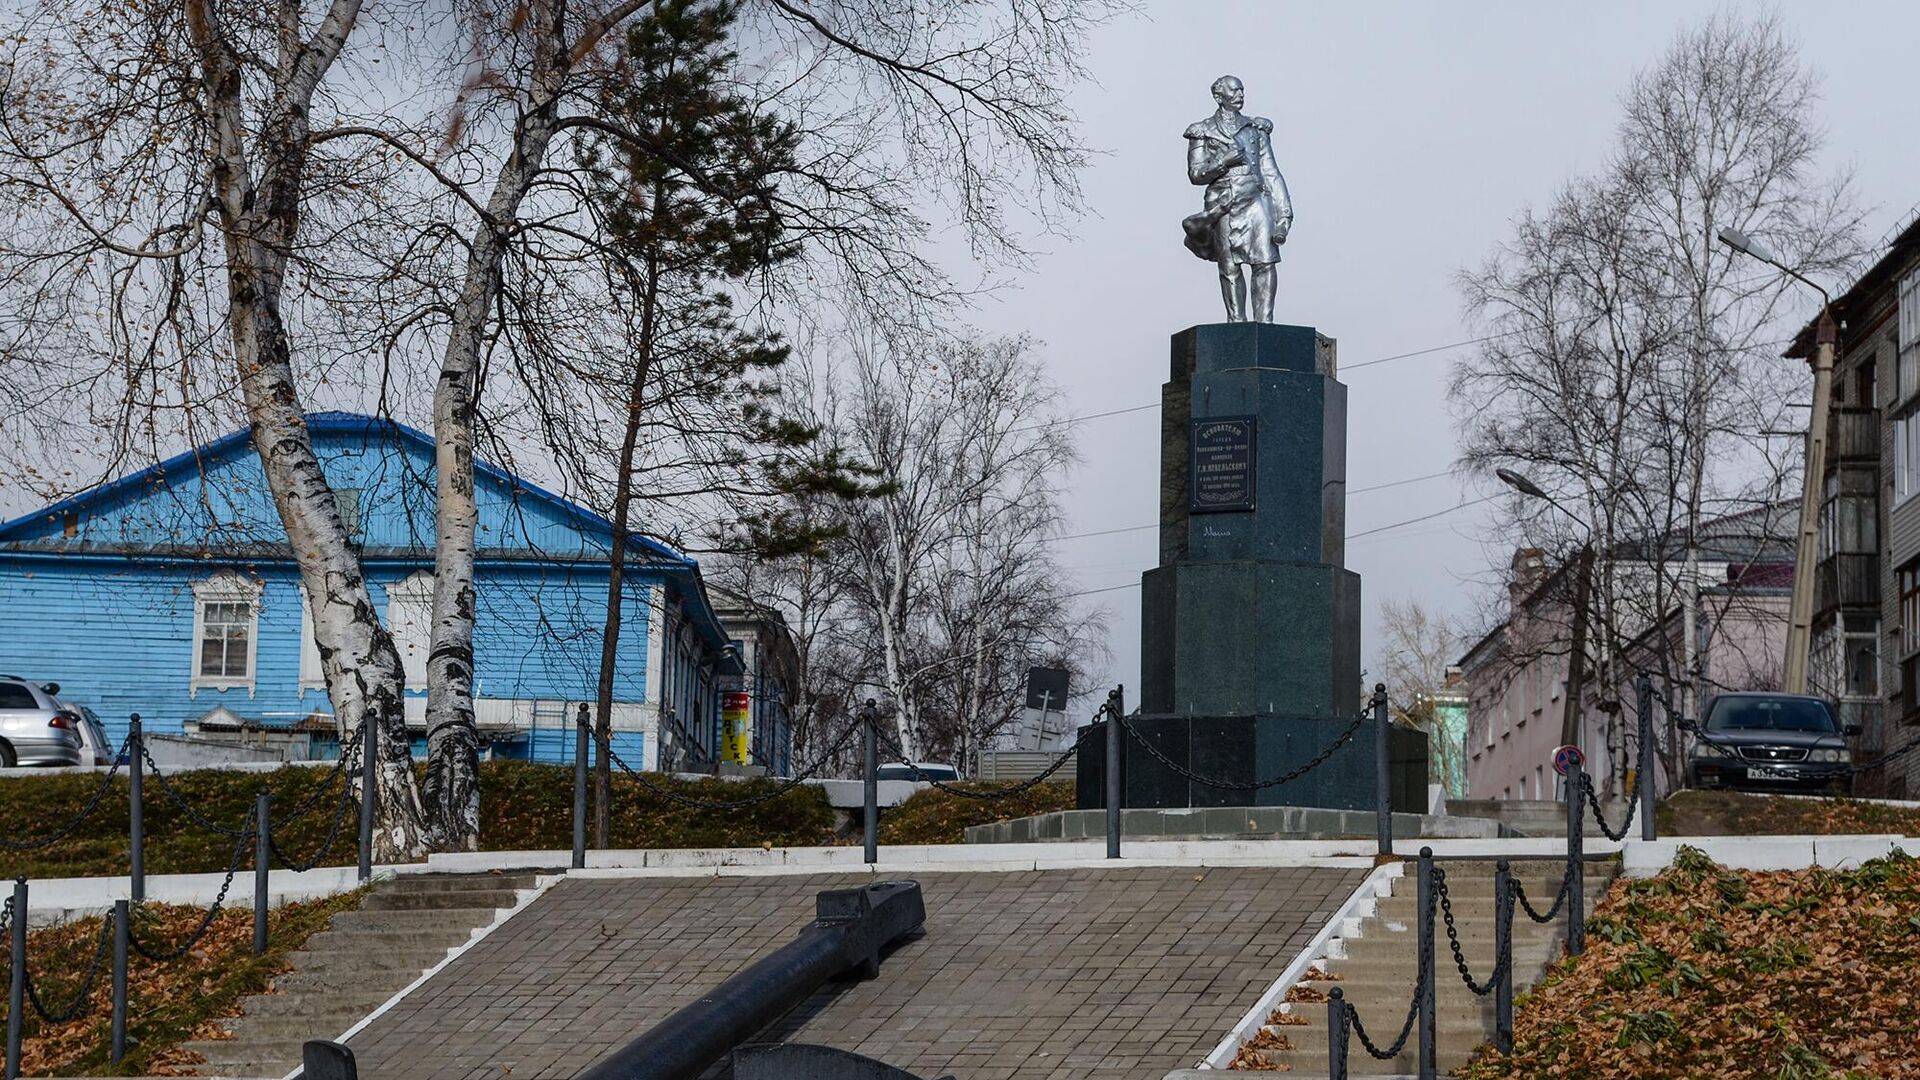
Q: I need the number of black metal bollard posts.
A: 14